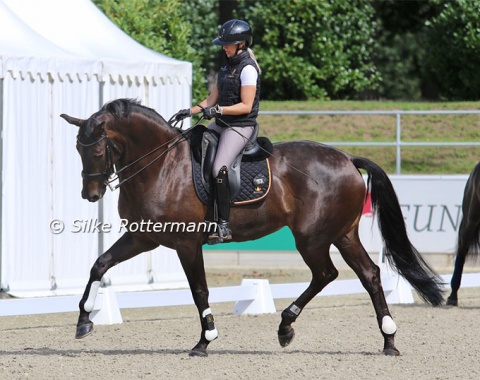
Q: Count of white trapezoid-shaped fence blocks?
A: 3